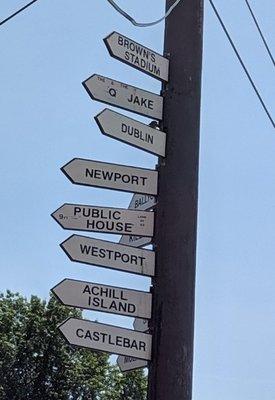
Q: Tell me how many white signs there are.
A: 12